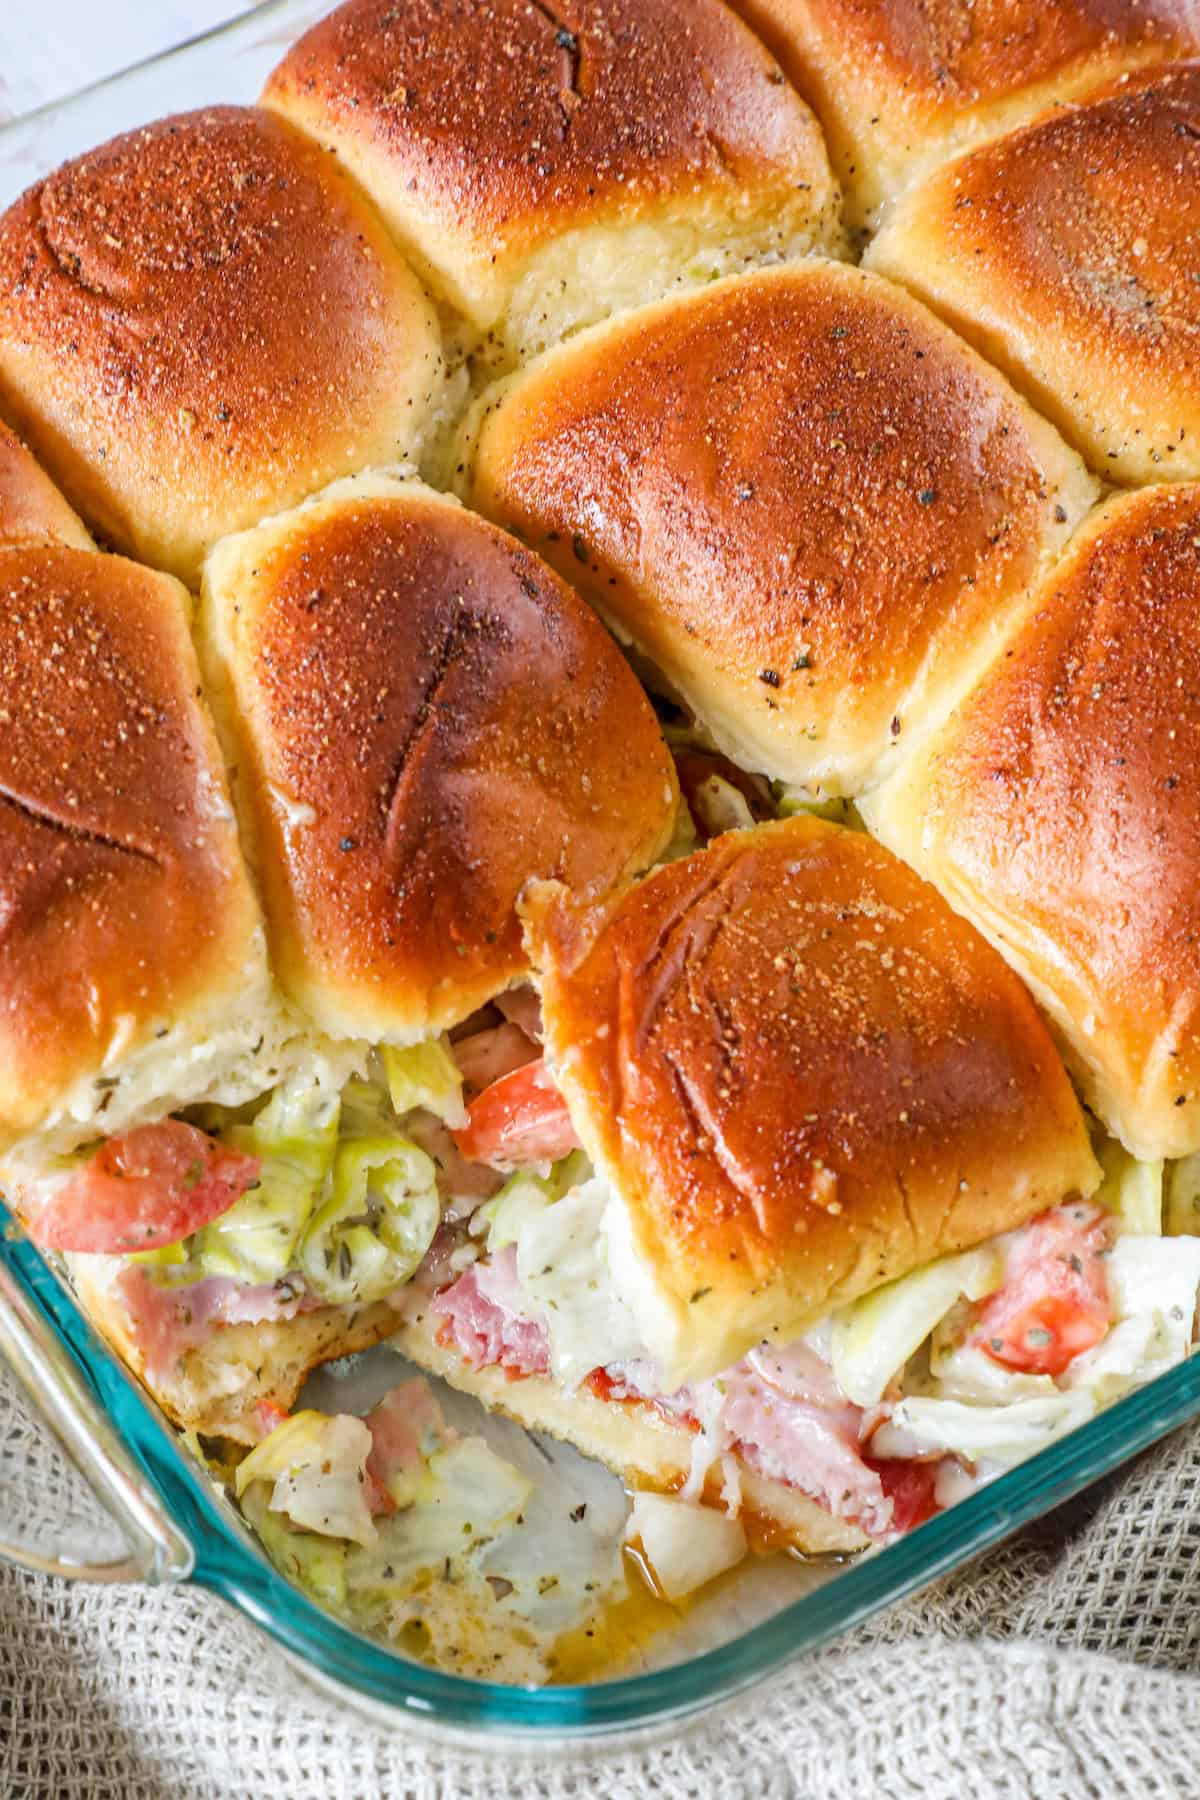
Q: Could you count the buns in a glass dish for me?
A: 10